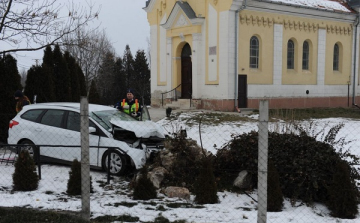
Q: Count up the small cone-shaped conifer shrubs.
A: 6